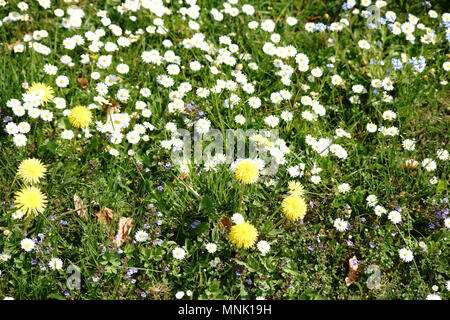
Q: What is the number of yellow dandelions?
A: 8